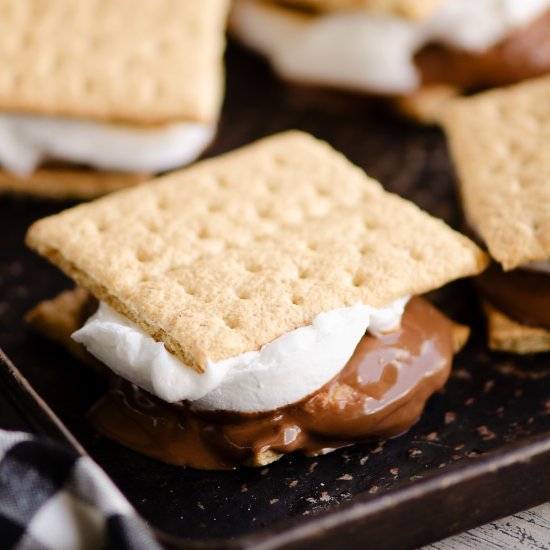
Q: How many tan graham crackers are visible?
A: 8